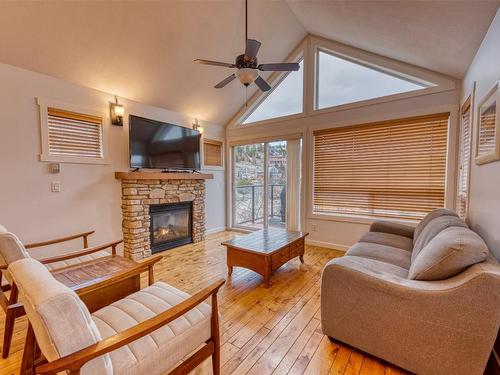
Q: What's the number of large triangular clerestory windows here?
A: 2